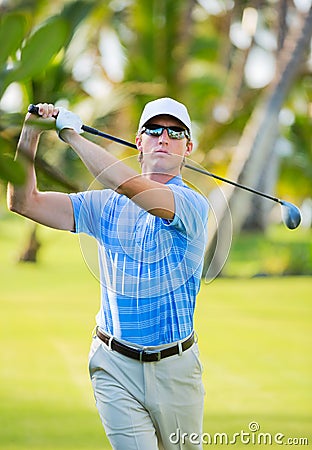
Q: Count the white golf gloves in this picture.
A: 1